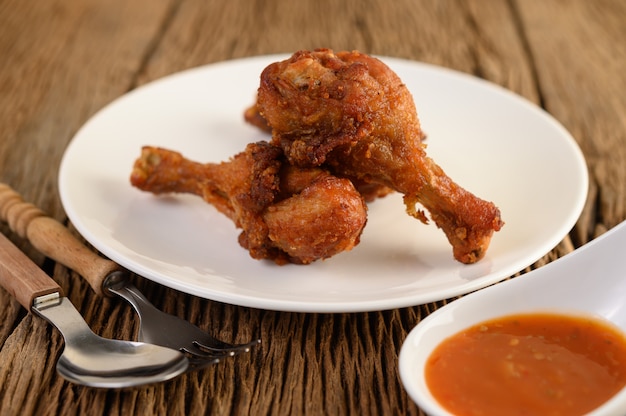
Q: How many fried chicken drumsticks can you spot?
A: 3